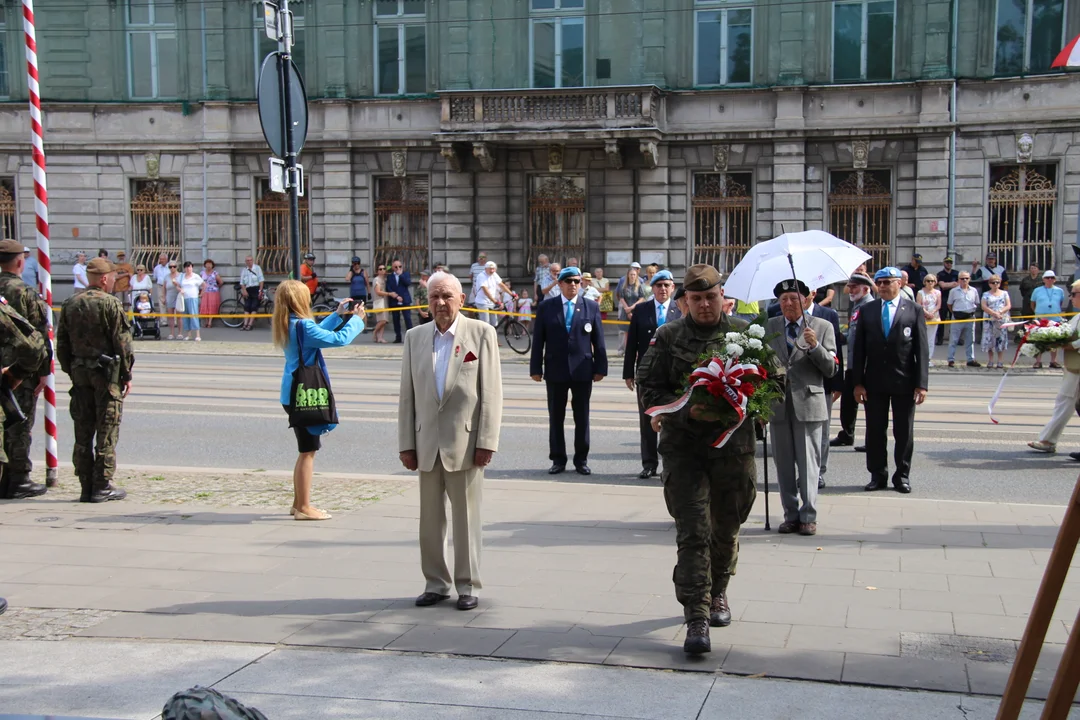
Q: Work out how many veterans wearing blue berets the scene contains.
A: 3